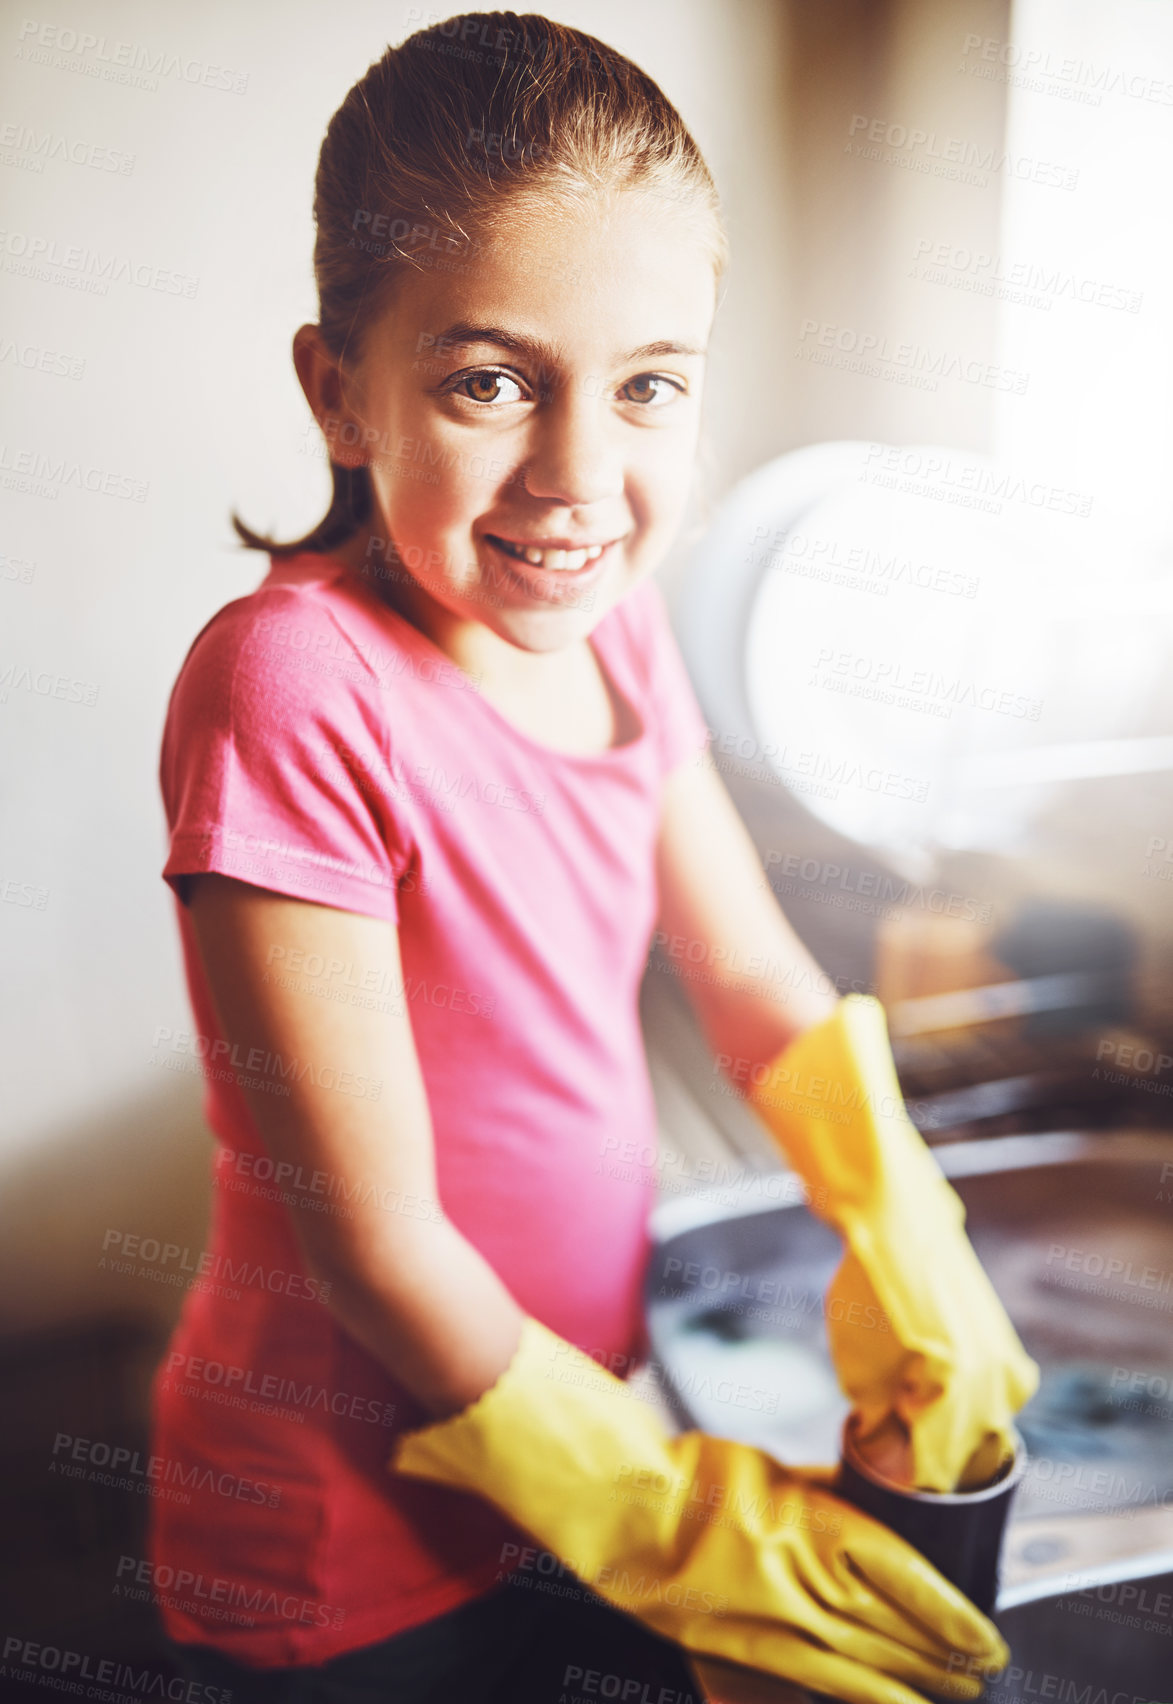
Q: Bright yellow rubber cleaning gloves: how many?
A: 2